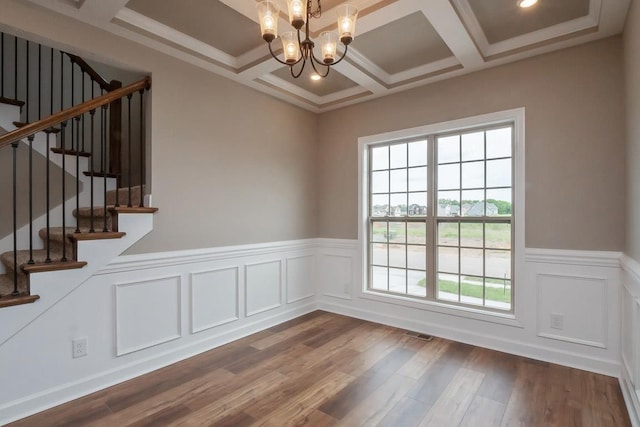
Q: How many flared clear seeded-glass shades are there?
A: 5